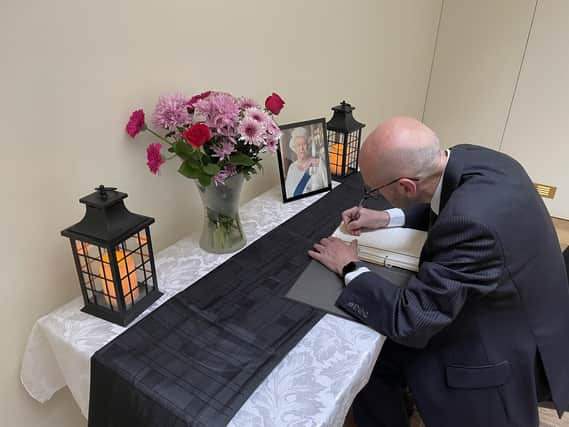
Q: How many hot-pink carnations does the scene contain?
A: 2